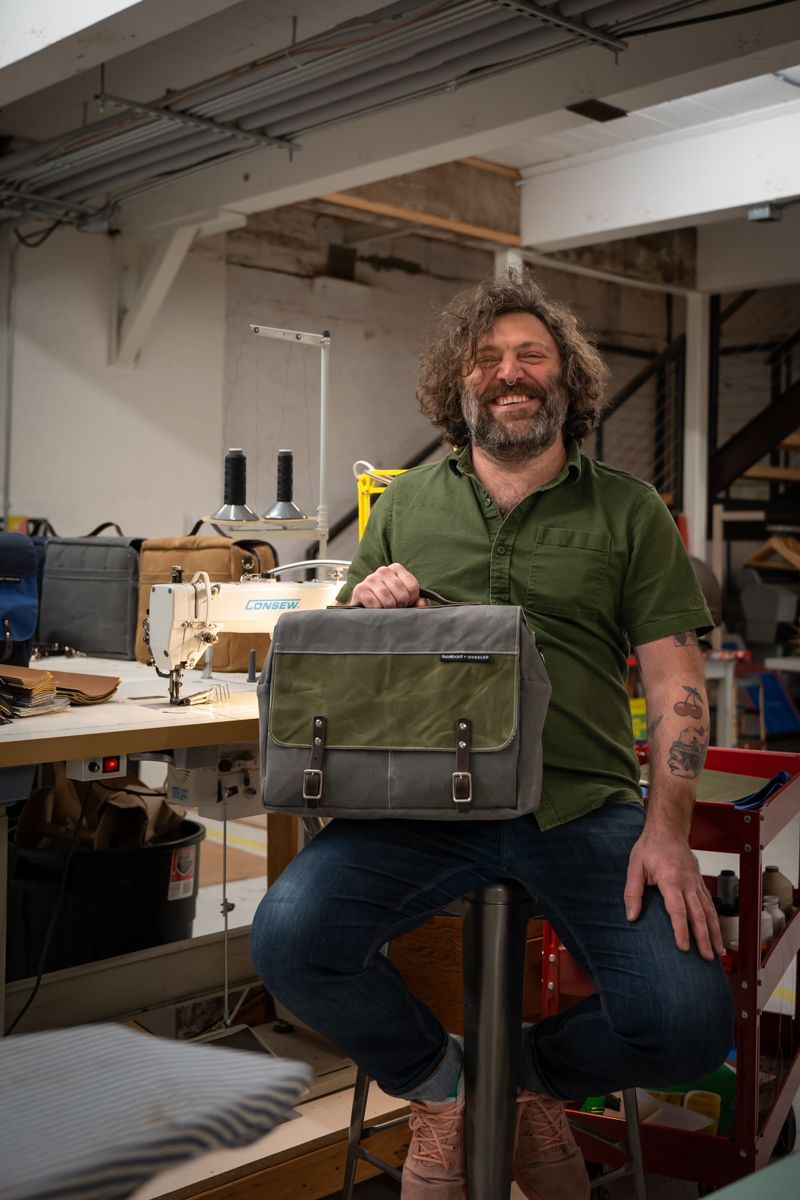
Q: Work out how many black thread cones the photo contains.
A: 2